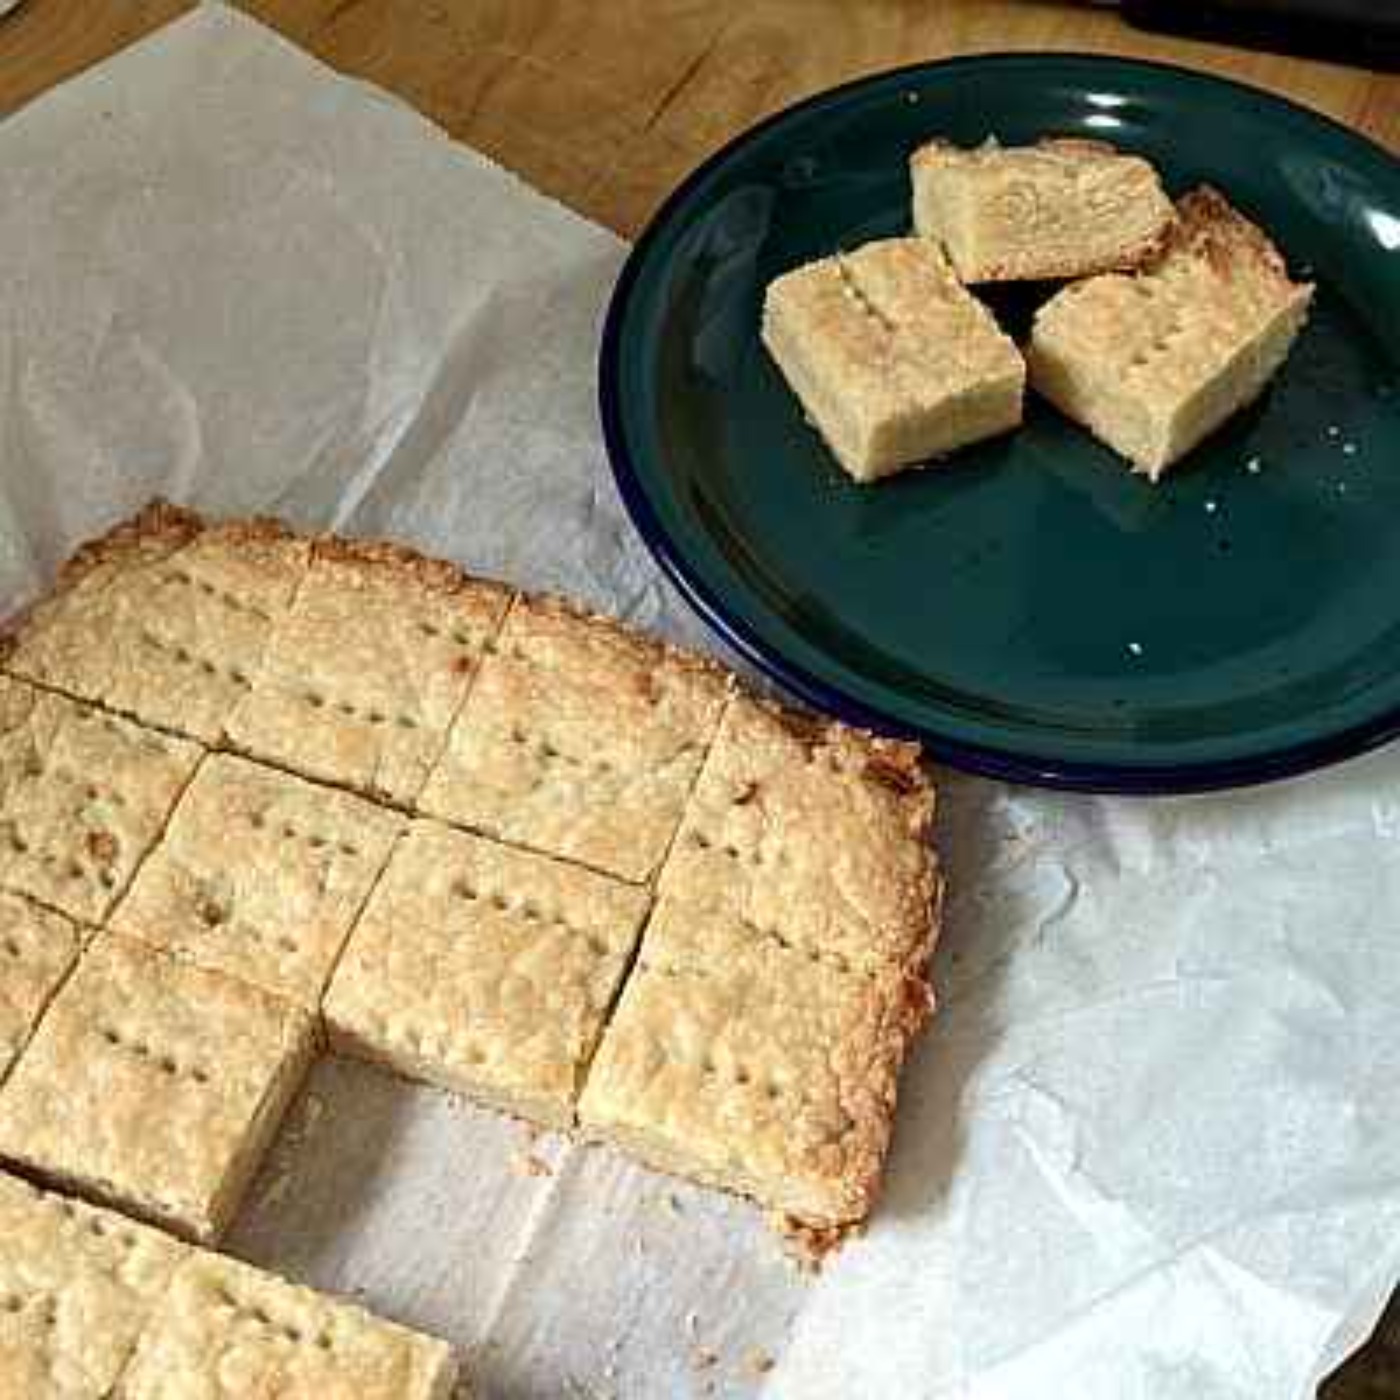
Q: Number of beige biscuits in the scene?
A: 15